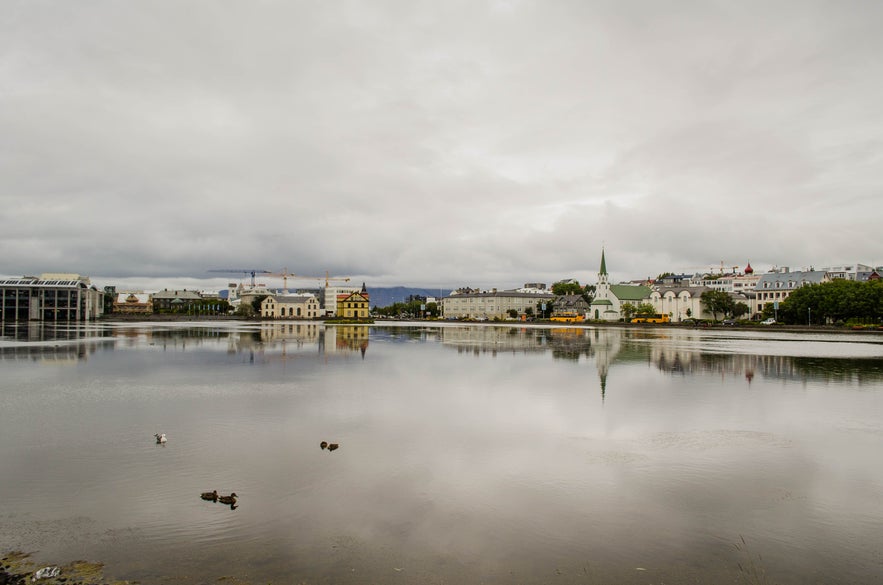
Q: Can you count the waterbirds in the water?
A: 5